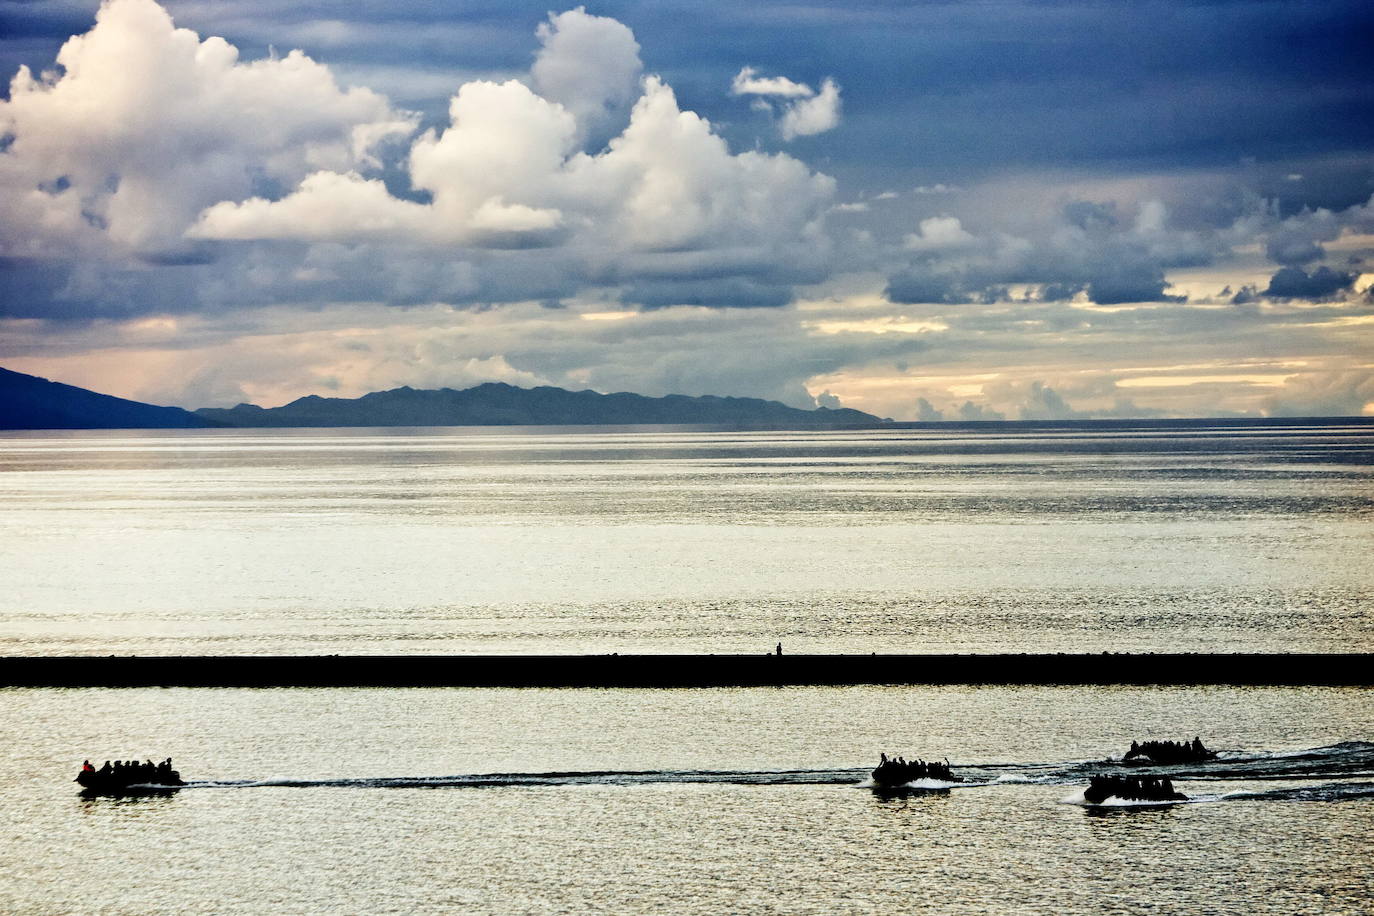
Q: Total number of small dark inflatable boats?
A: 4